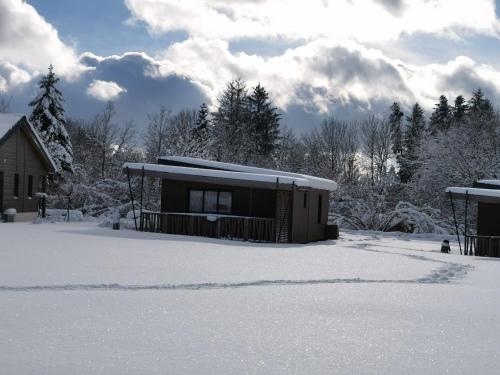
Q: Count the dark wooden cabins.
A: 3